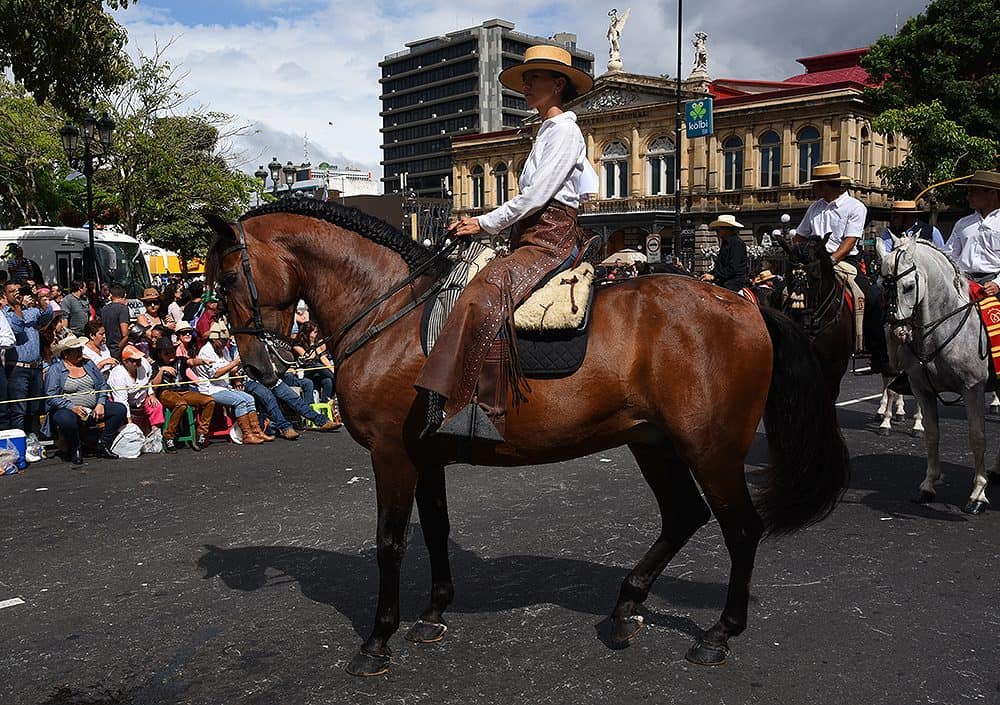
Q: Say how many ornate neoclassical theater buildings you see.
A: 1